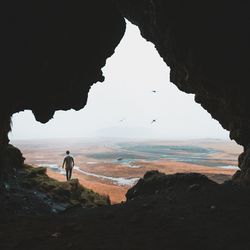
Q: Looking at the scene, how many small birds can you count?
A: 3